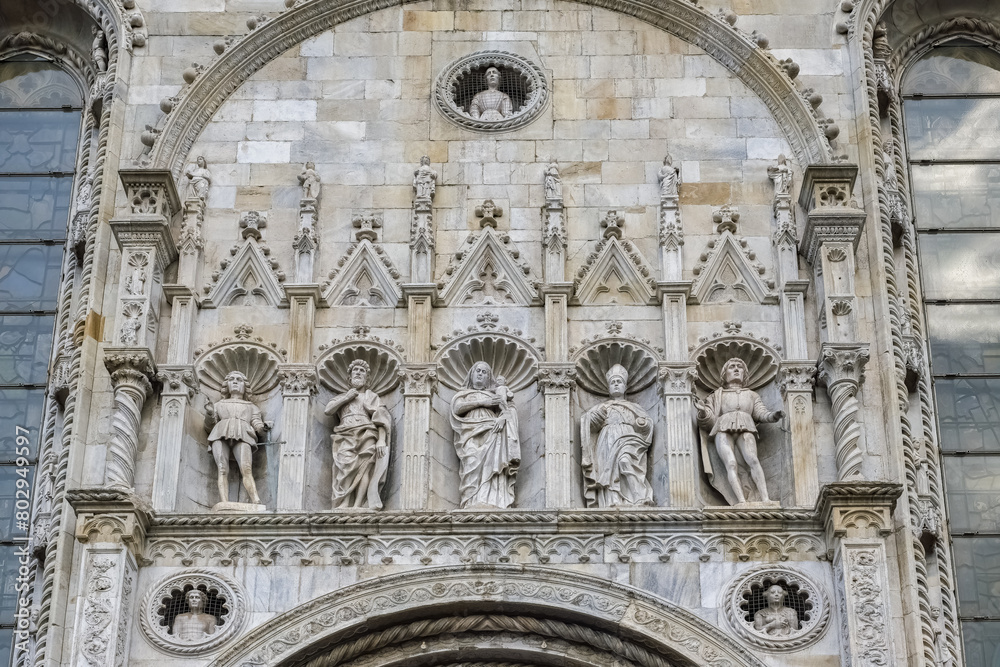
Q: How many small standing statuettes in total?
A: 6